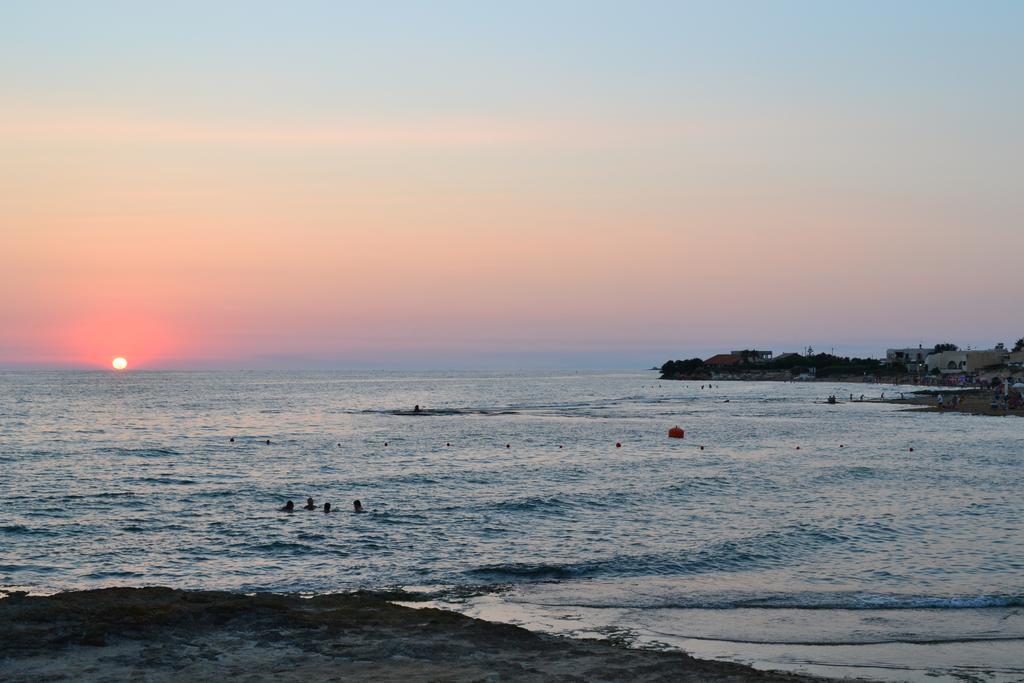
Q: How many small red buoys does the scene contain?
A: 12